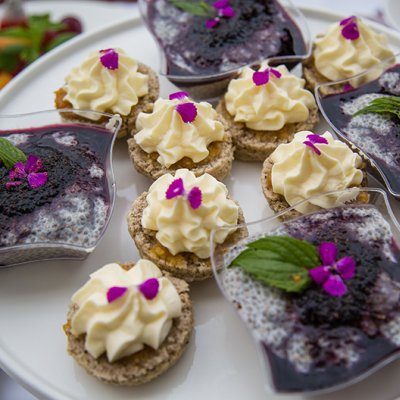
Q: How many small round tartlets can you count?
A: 7